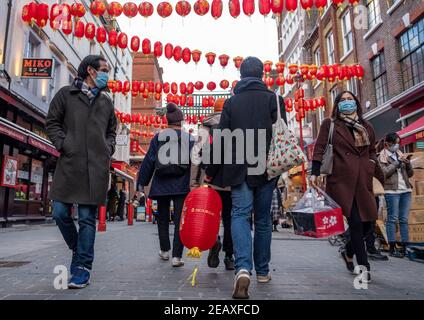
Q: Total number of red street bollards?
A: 2